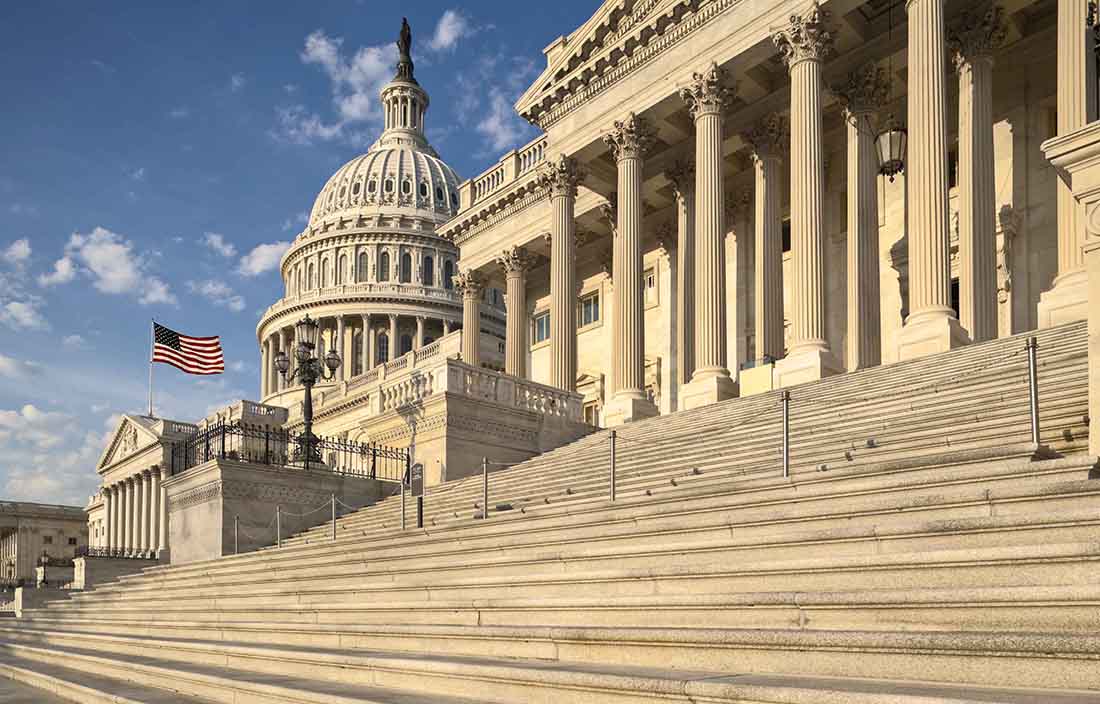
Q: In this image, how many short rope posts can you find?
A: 8